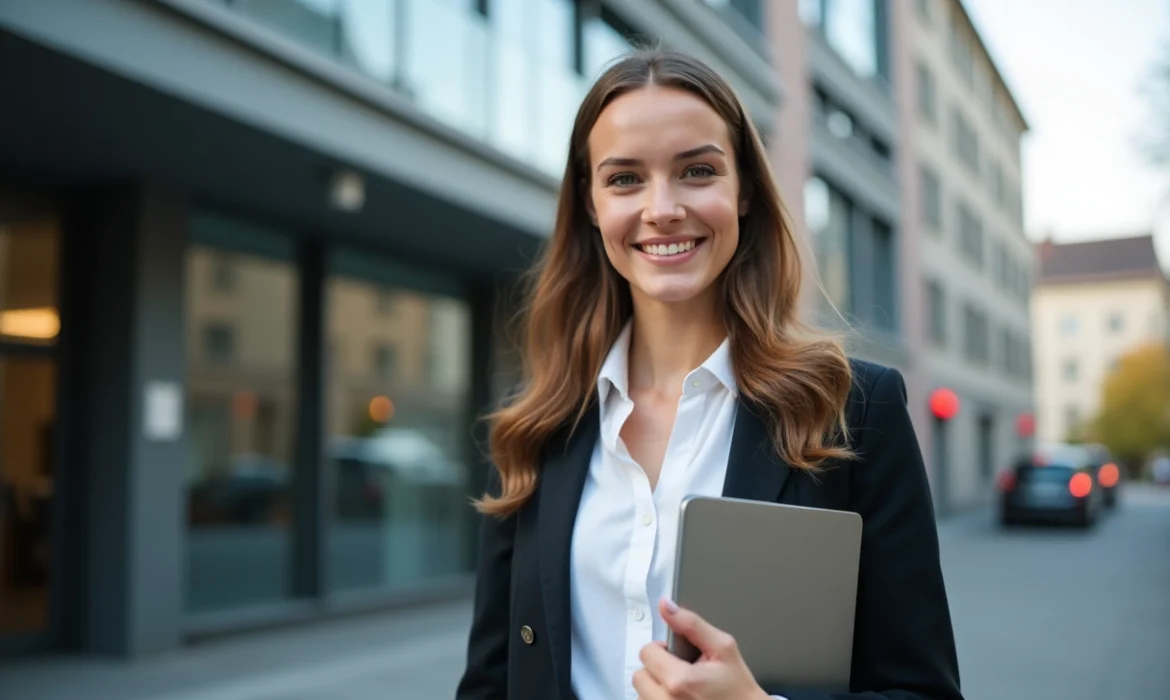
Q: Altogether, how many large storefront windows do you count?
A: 2